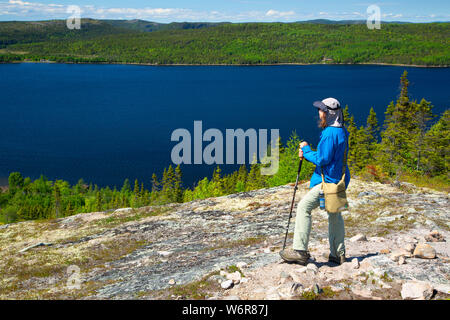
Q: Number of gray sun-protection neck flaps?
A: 1